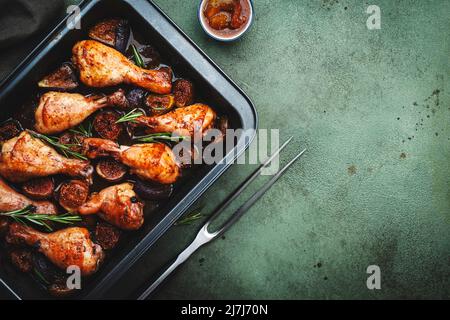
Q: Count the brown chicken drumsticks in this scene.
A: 8